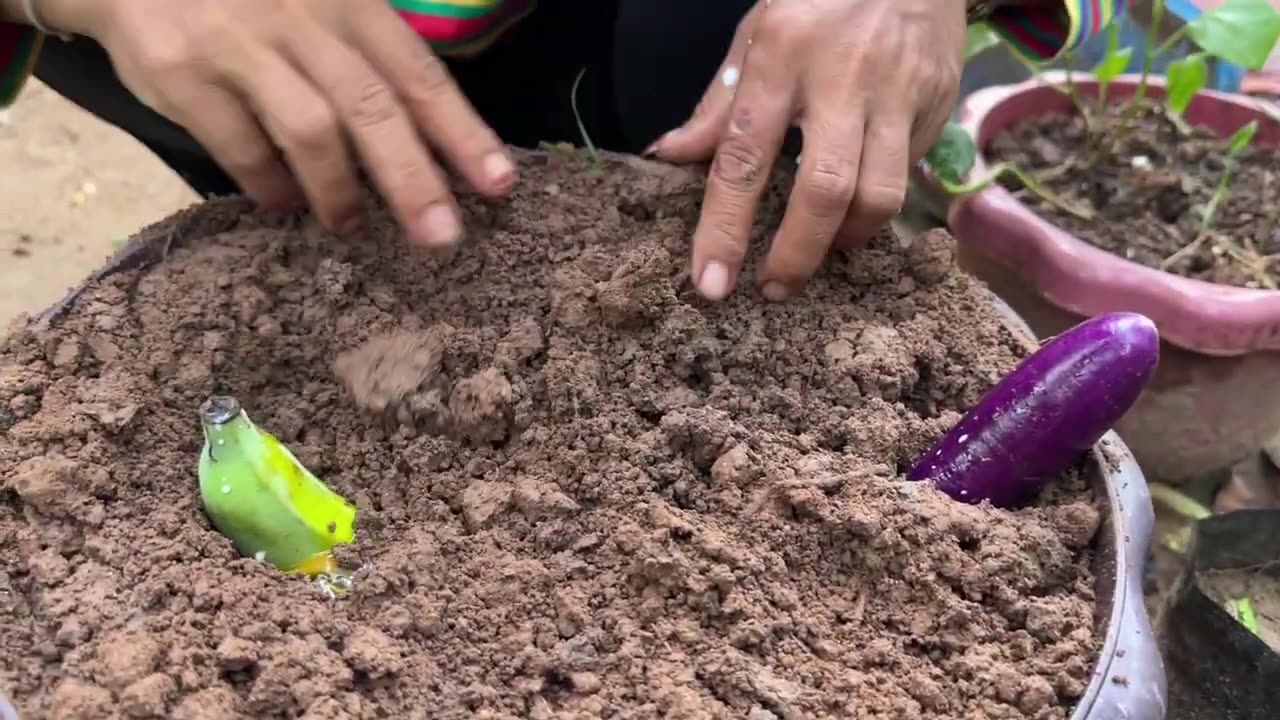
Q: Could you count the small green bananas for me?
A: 1